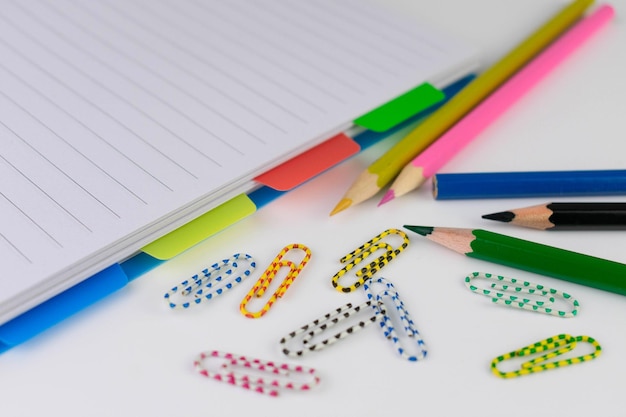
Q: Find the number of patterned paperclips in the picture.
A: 8